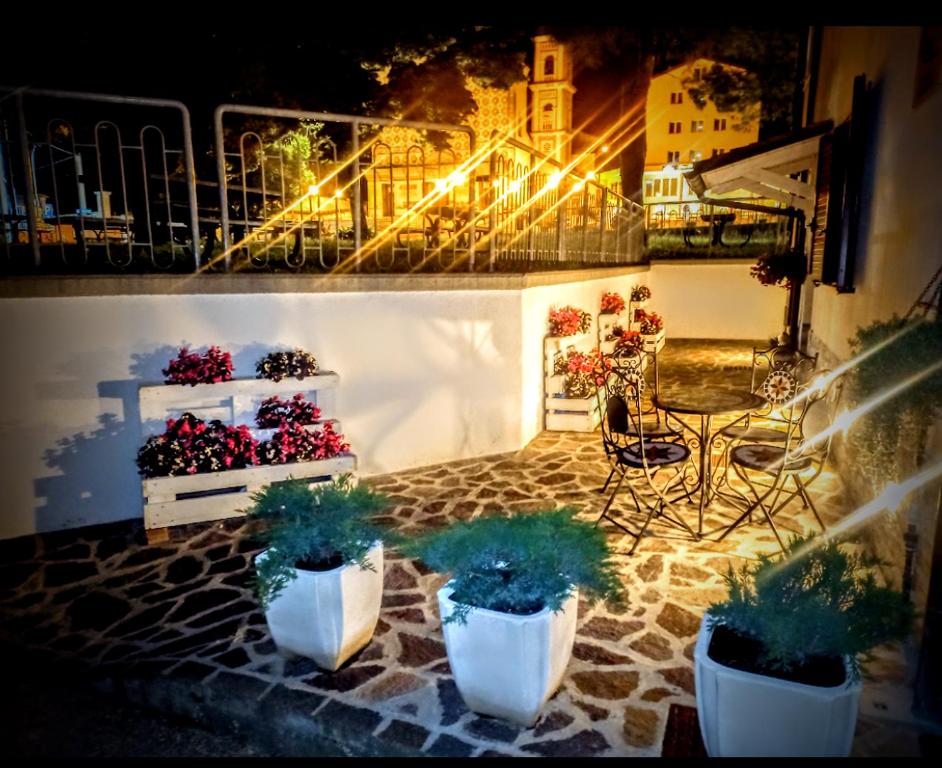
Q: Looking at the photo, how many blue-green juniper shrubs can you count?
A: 3